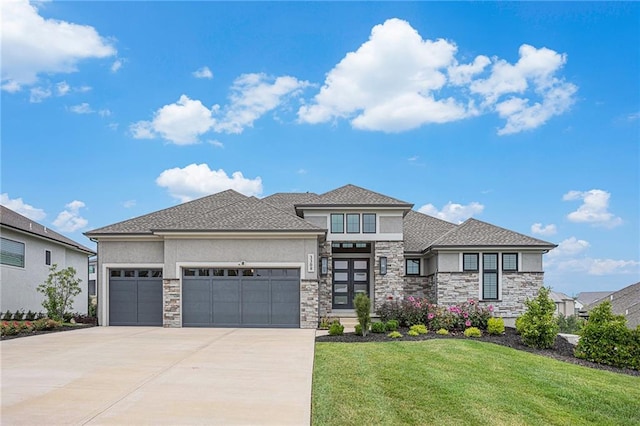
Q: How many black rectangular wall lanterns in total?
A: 2